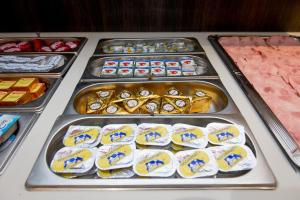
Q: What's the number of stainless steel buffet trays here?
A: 9